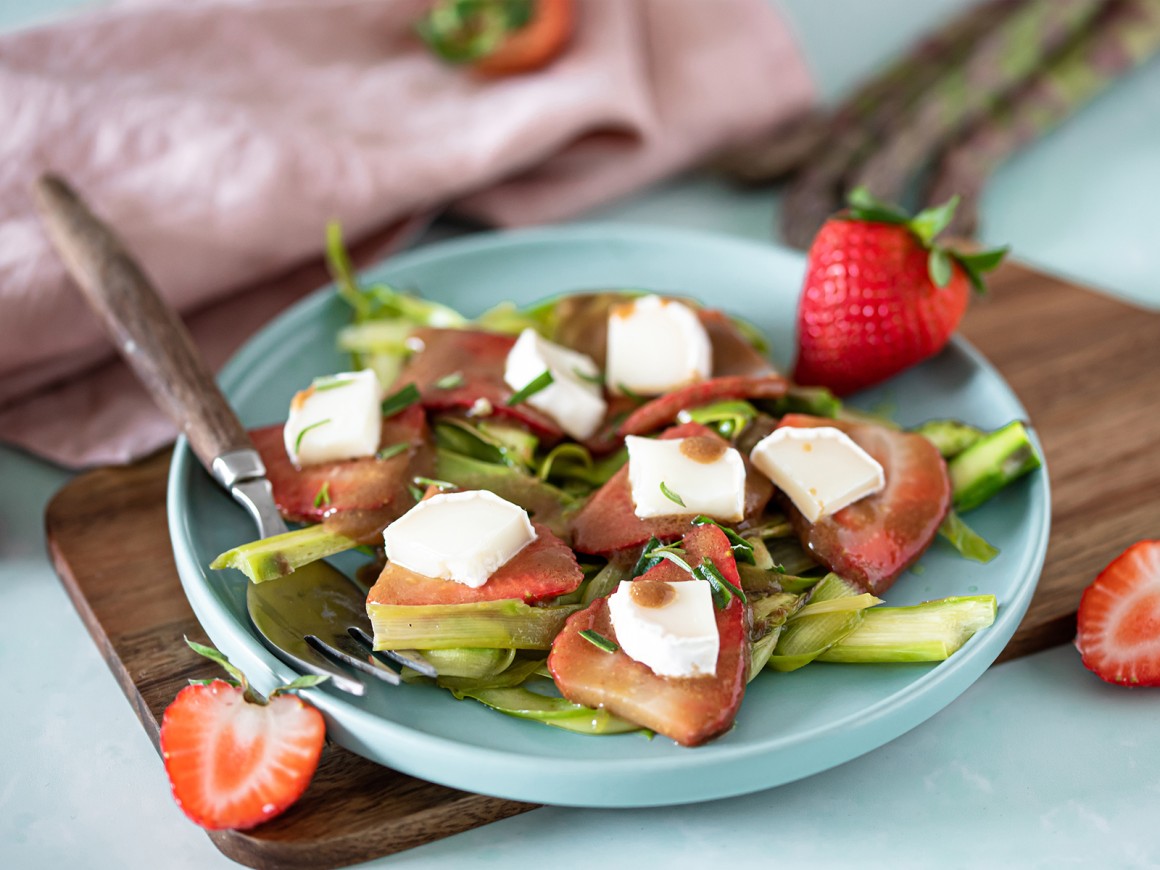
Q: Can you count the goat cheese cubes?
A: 7